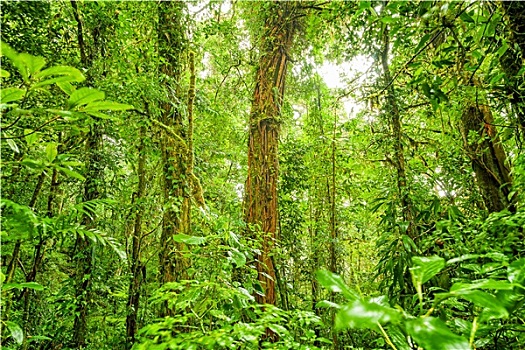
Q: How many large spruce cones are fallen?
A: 0